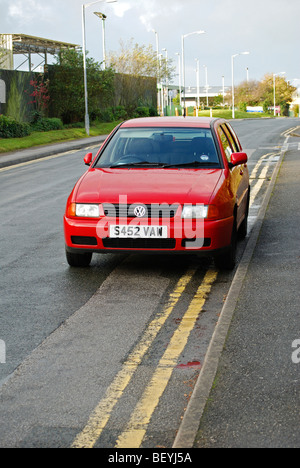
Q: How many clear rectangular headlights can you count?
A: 2